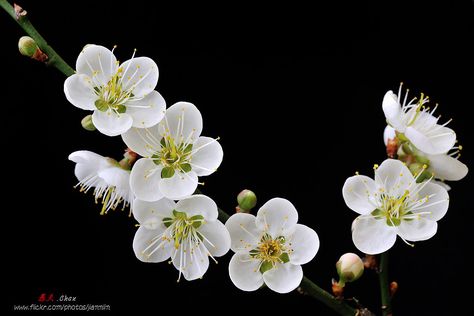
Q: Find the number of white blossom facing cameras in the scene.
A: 5